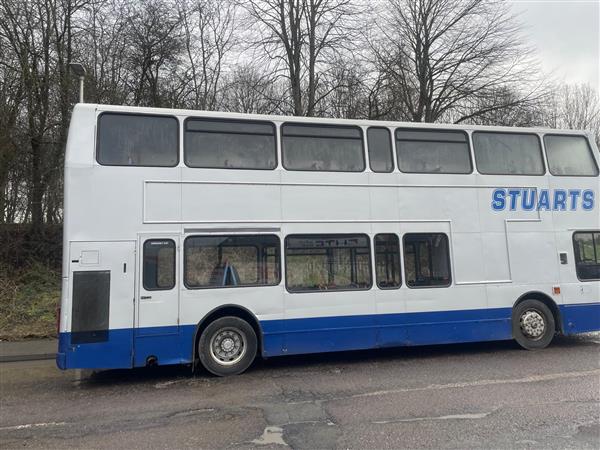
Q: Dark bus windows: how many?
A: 13